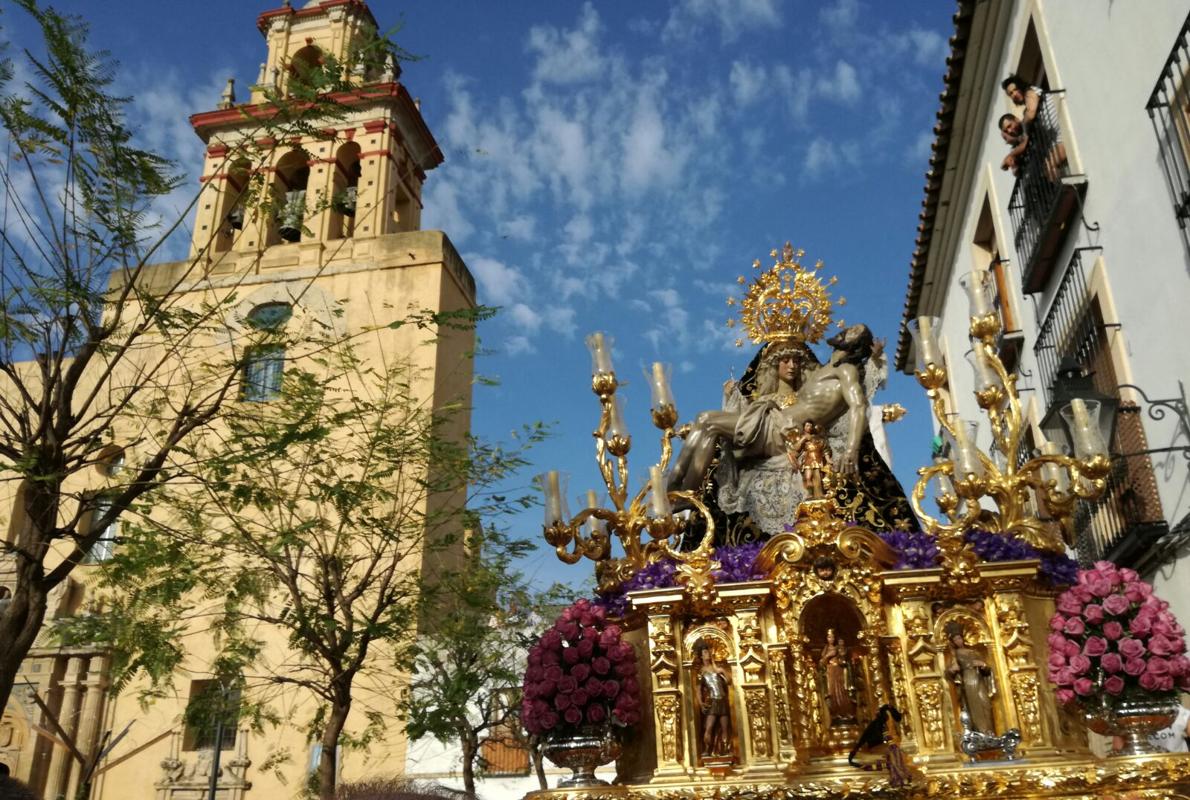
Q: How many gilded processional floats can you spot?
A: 1